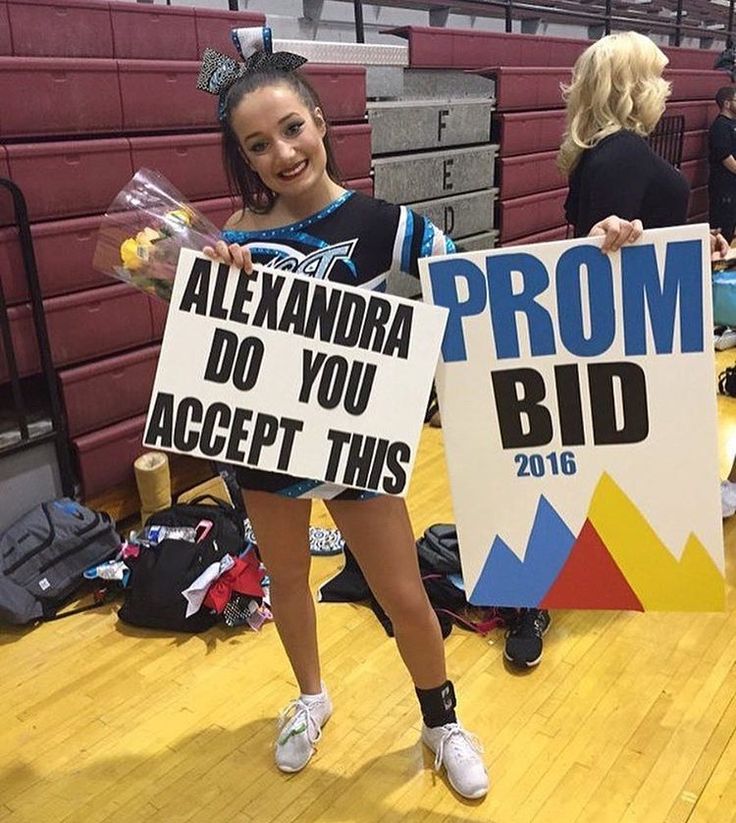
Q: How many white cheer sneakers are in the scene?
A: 2